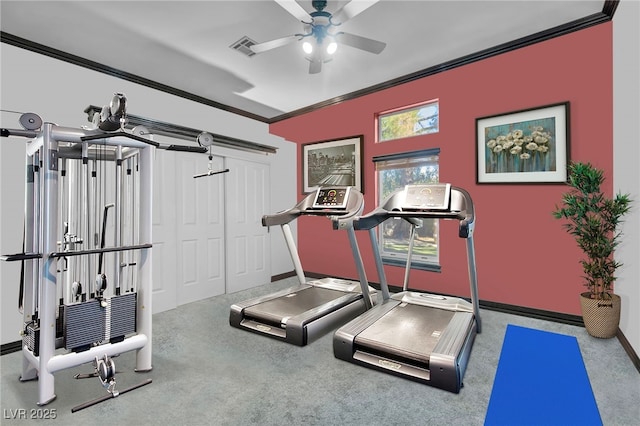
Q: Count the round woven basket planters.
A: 1